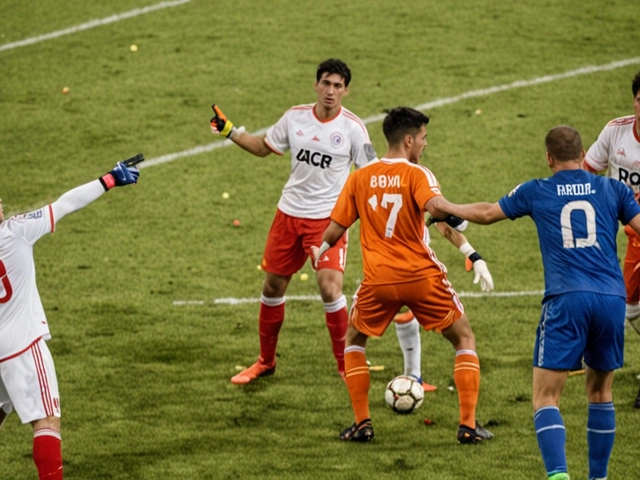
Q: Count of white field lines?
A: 3